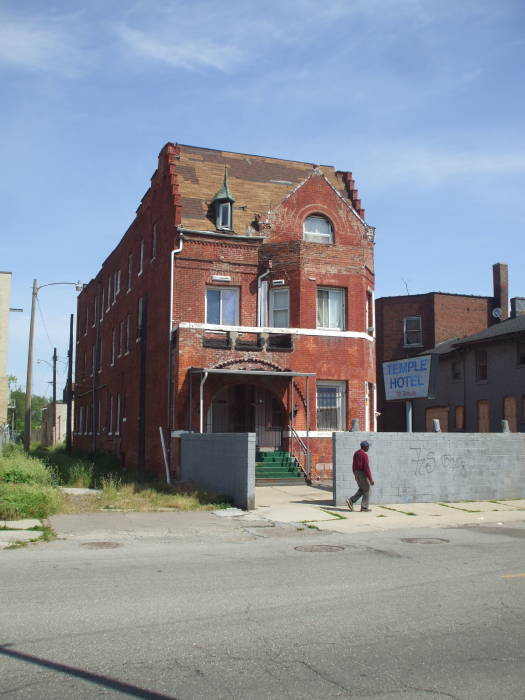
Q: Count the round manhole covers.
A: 3